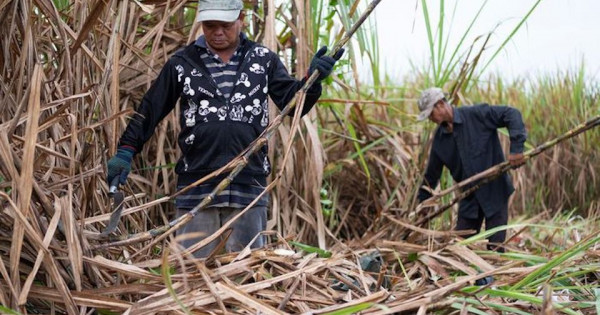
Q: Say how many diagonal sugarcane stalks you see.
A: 2